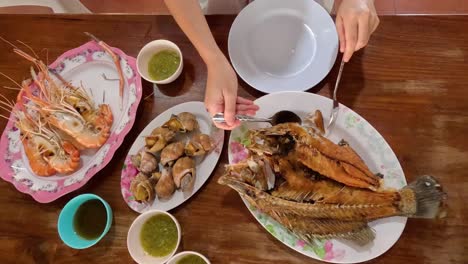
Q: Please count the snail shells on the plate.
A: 8